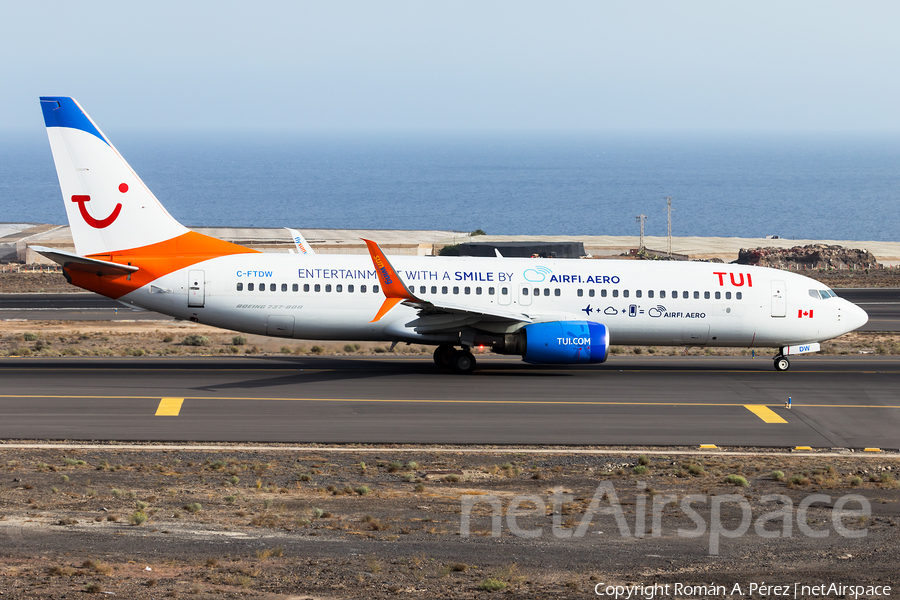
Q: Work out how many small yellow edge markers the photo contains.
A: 3